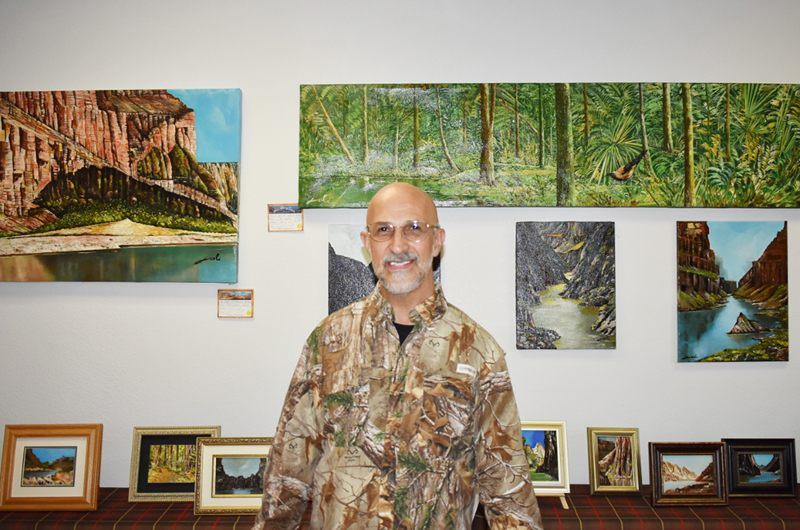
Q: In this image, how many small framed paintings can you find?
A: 7